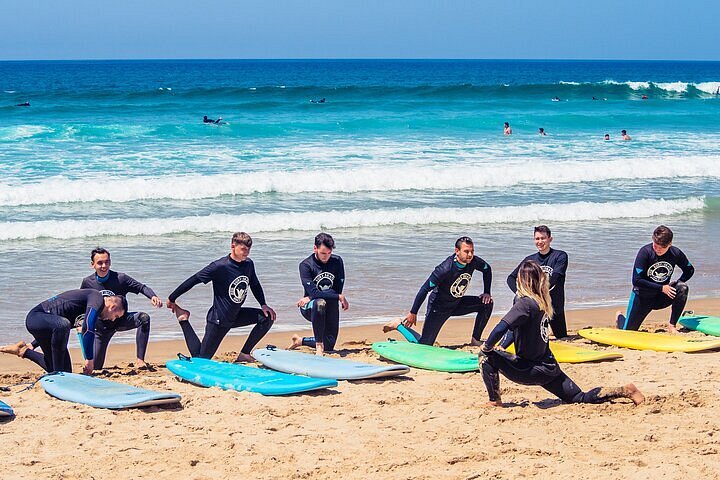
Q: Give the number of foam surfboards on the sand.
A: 8